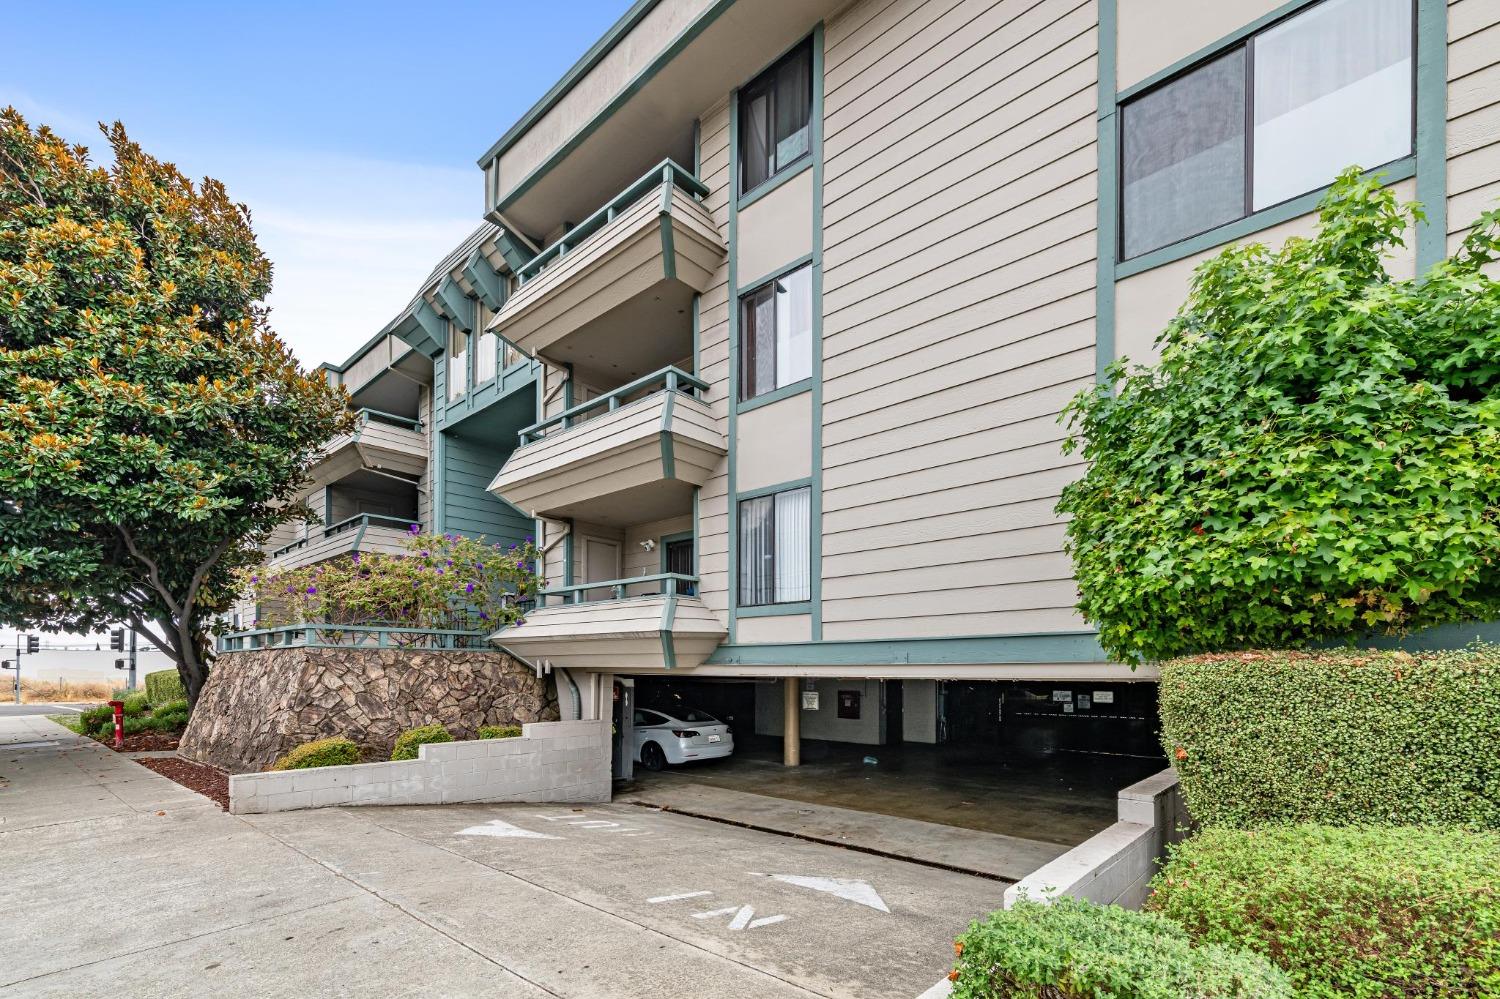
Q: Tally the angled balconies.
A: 5